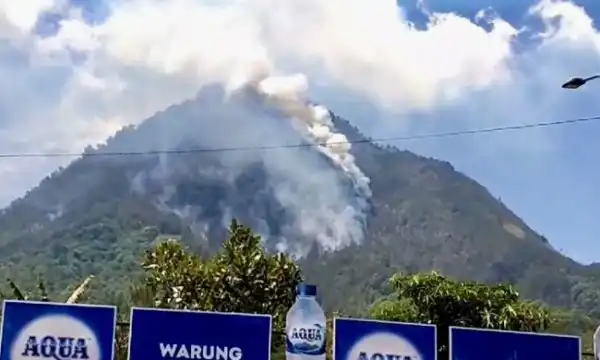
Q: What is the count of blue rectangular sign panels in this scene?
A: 4